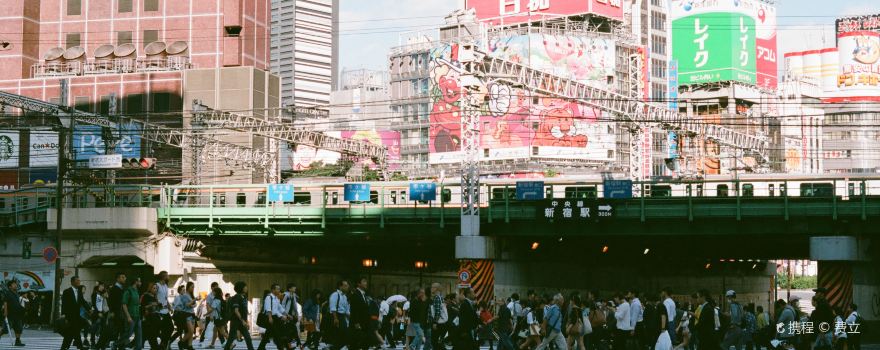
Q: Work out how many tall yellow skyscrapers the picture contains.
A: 0